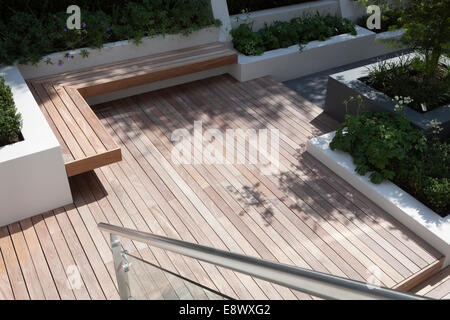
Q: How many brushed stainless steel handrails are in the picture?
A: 1